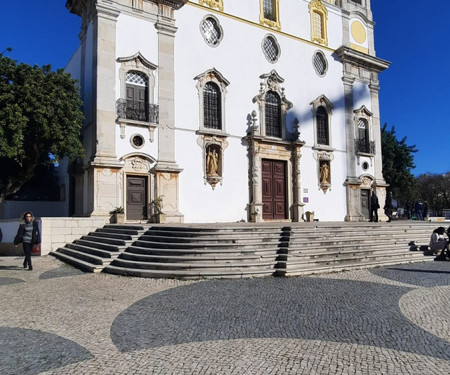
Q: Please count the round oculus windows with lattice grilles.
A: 3